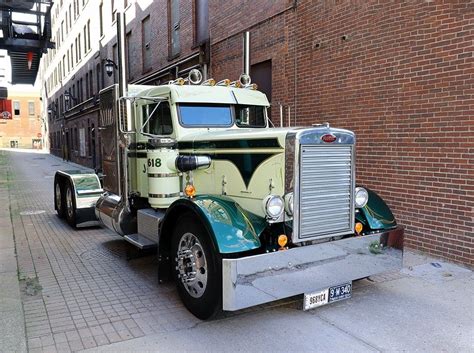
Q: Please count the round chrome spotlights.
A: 2